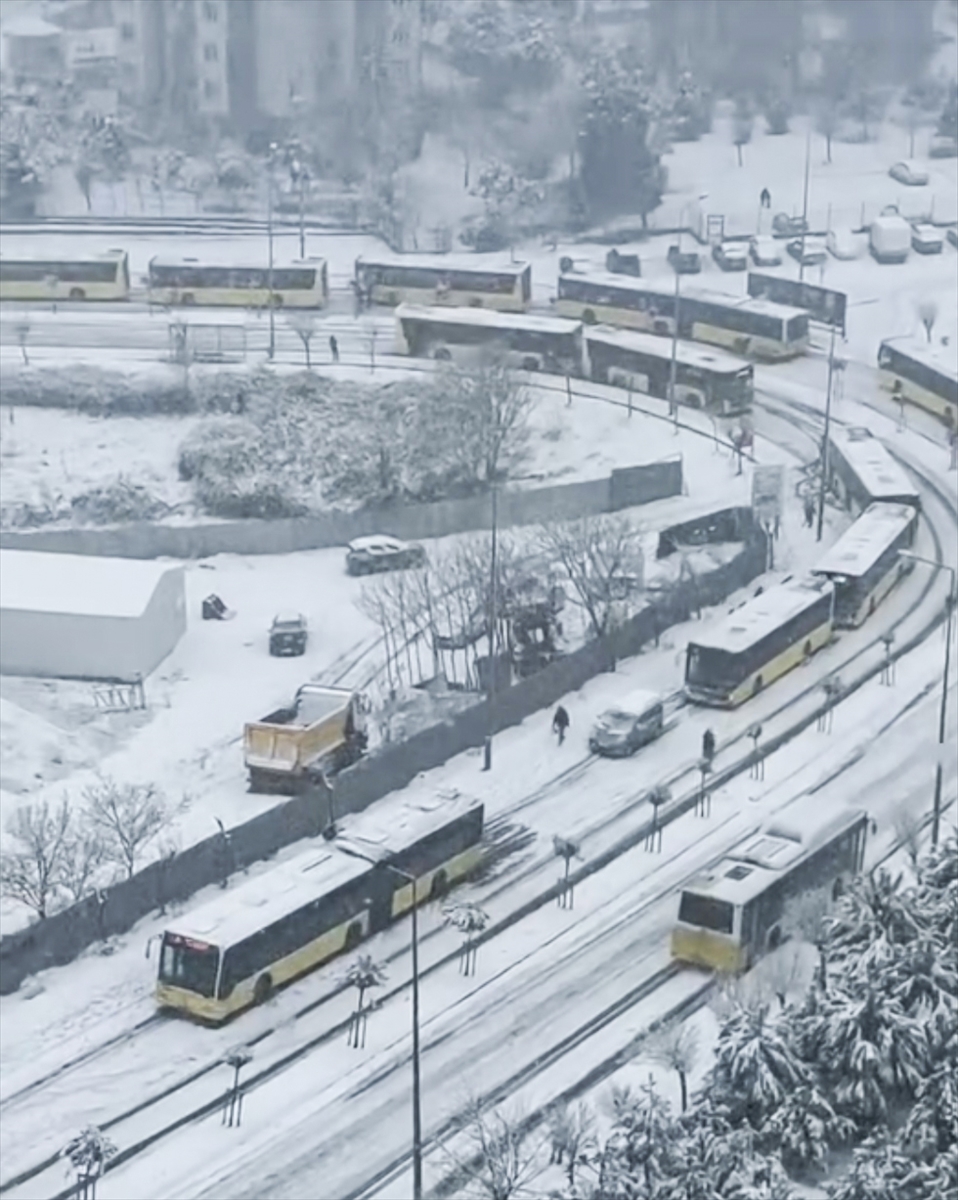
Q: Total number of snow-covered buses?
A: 12